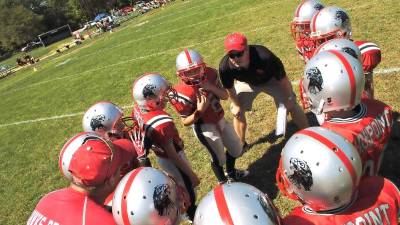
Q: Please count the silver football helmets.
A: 11